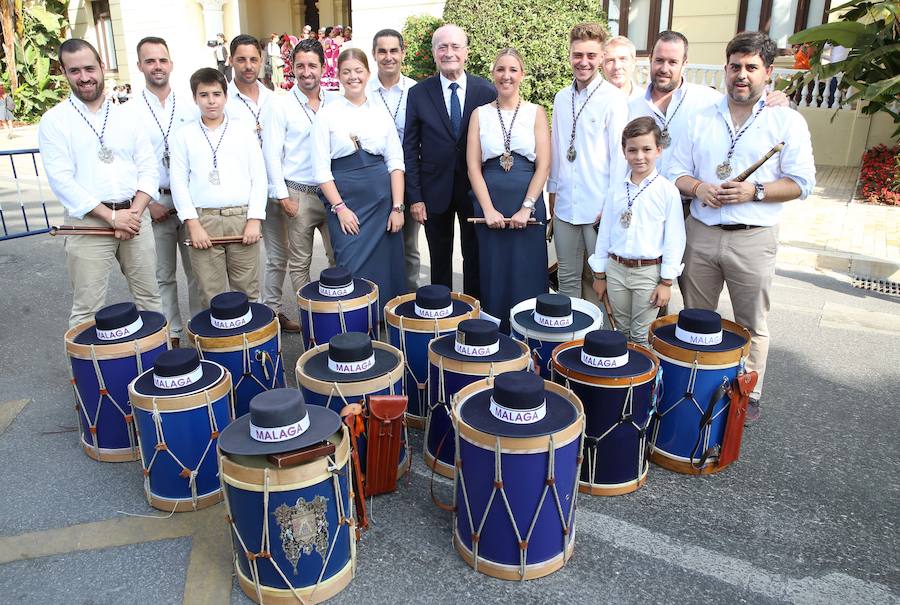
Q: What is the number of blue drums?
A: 12